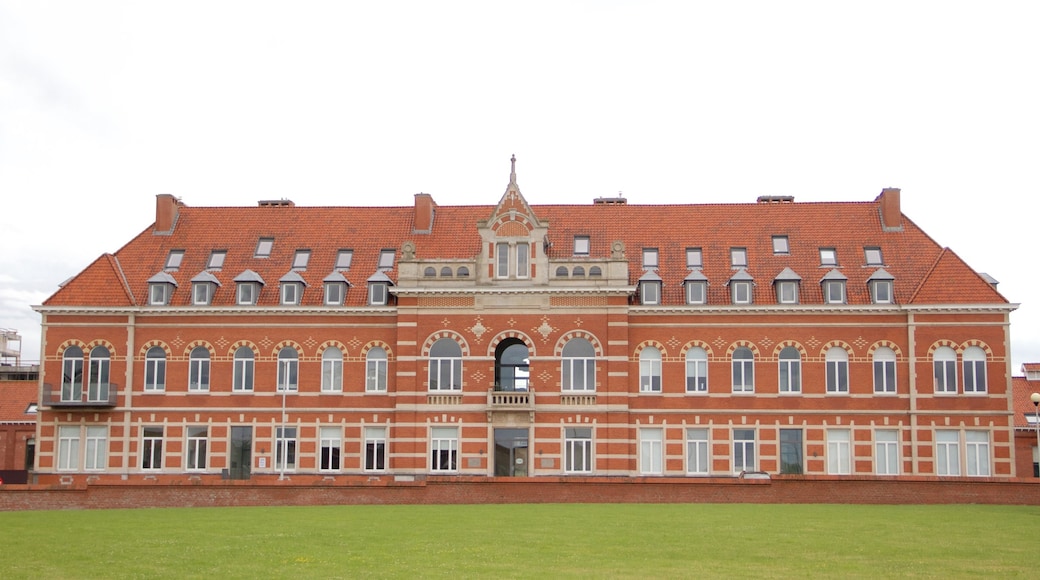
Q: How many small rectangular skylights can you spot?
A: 13